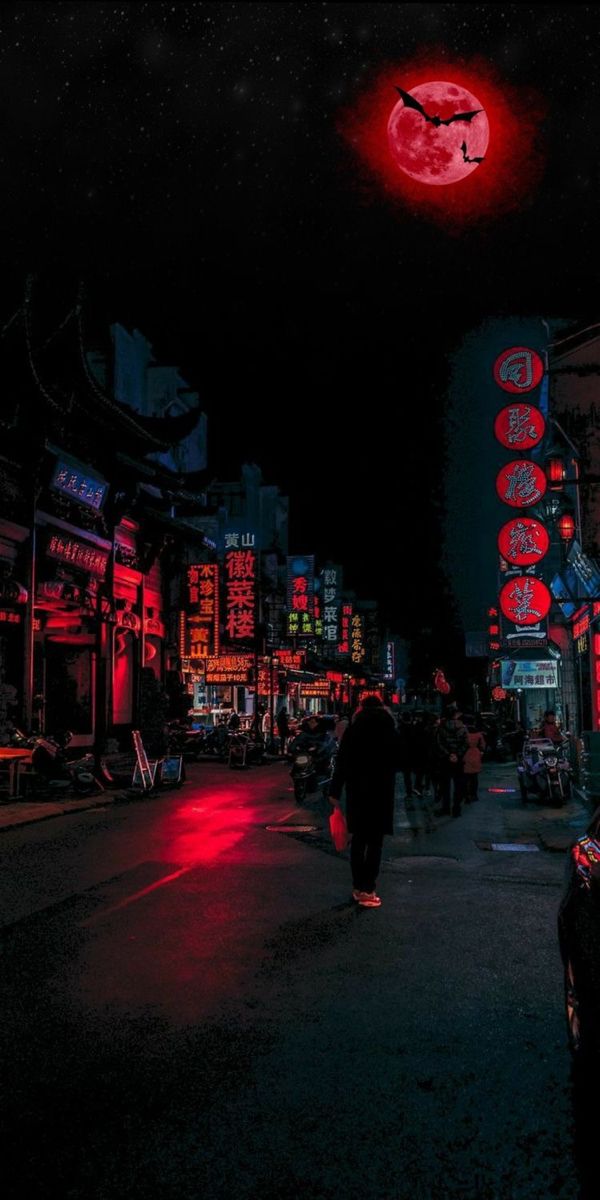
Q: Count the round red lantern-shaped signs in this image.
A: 5